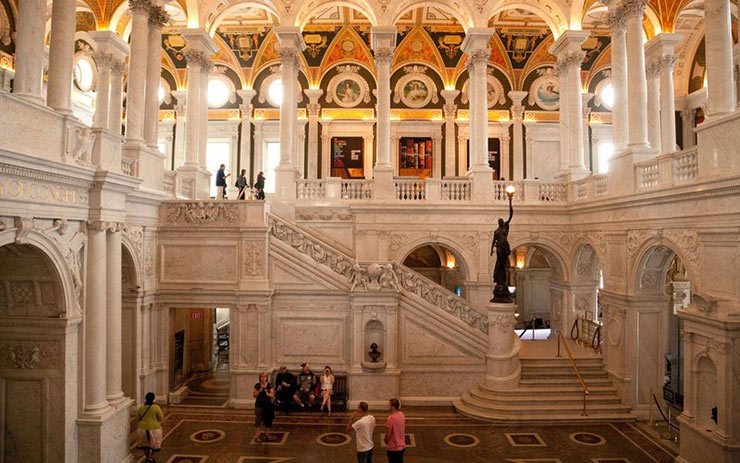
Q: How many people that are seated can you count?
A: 3